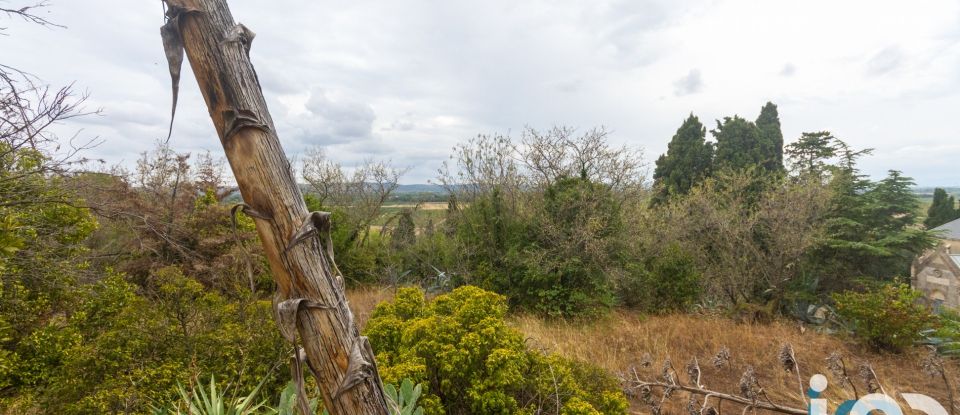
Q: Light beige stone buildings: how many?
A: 1